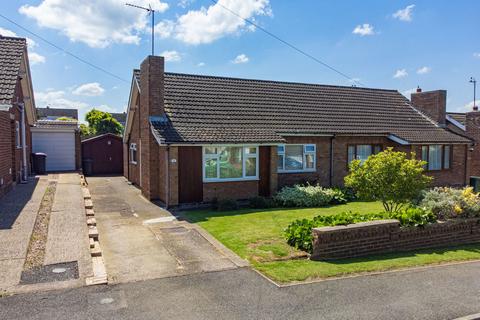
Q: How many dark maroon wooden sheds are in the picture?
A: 1